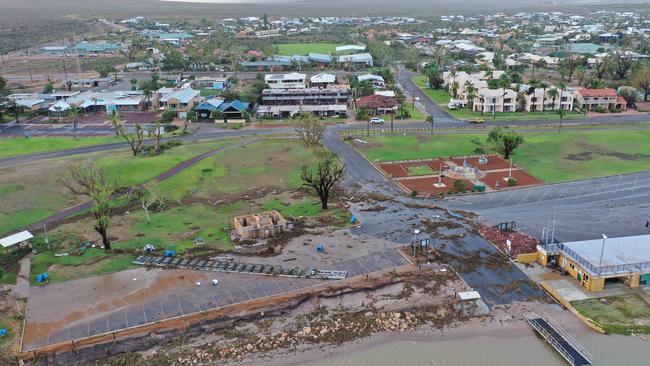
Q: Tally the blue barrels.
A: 8